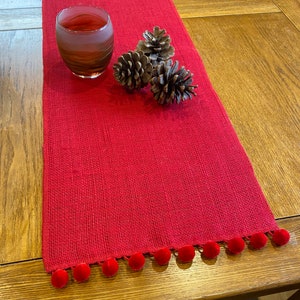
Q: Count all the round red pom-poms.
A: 10